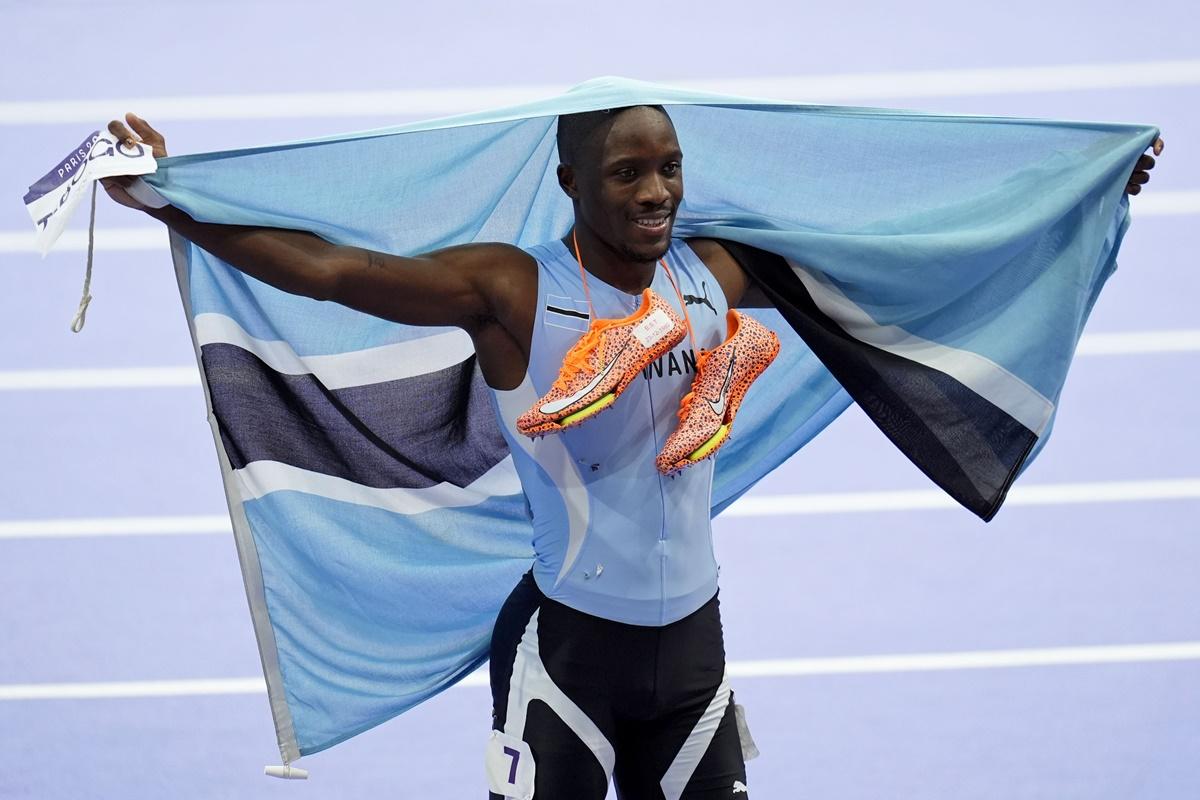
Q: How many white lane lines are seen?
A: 5